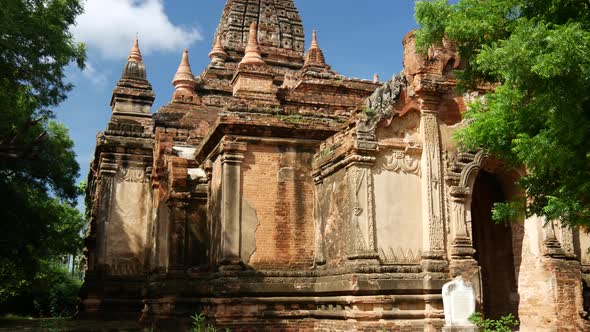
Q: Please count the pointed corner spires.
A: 5